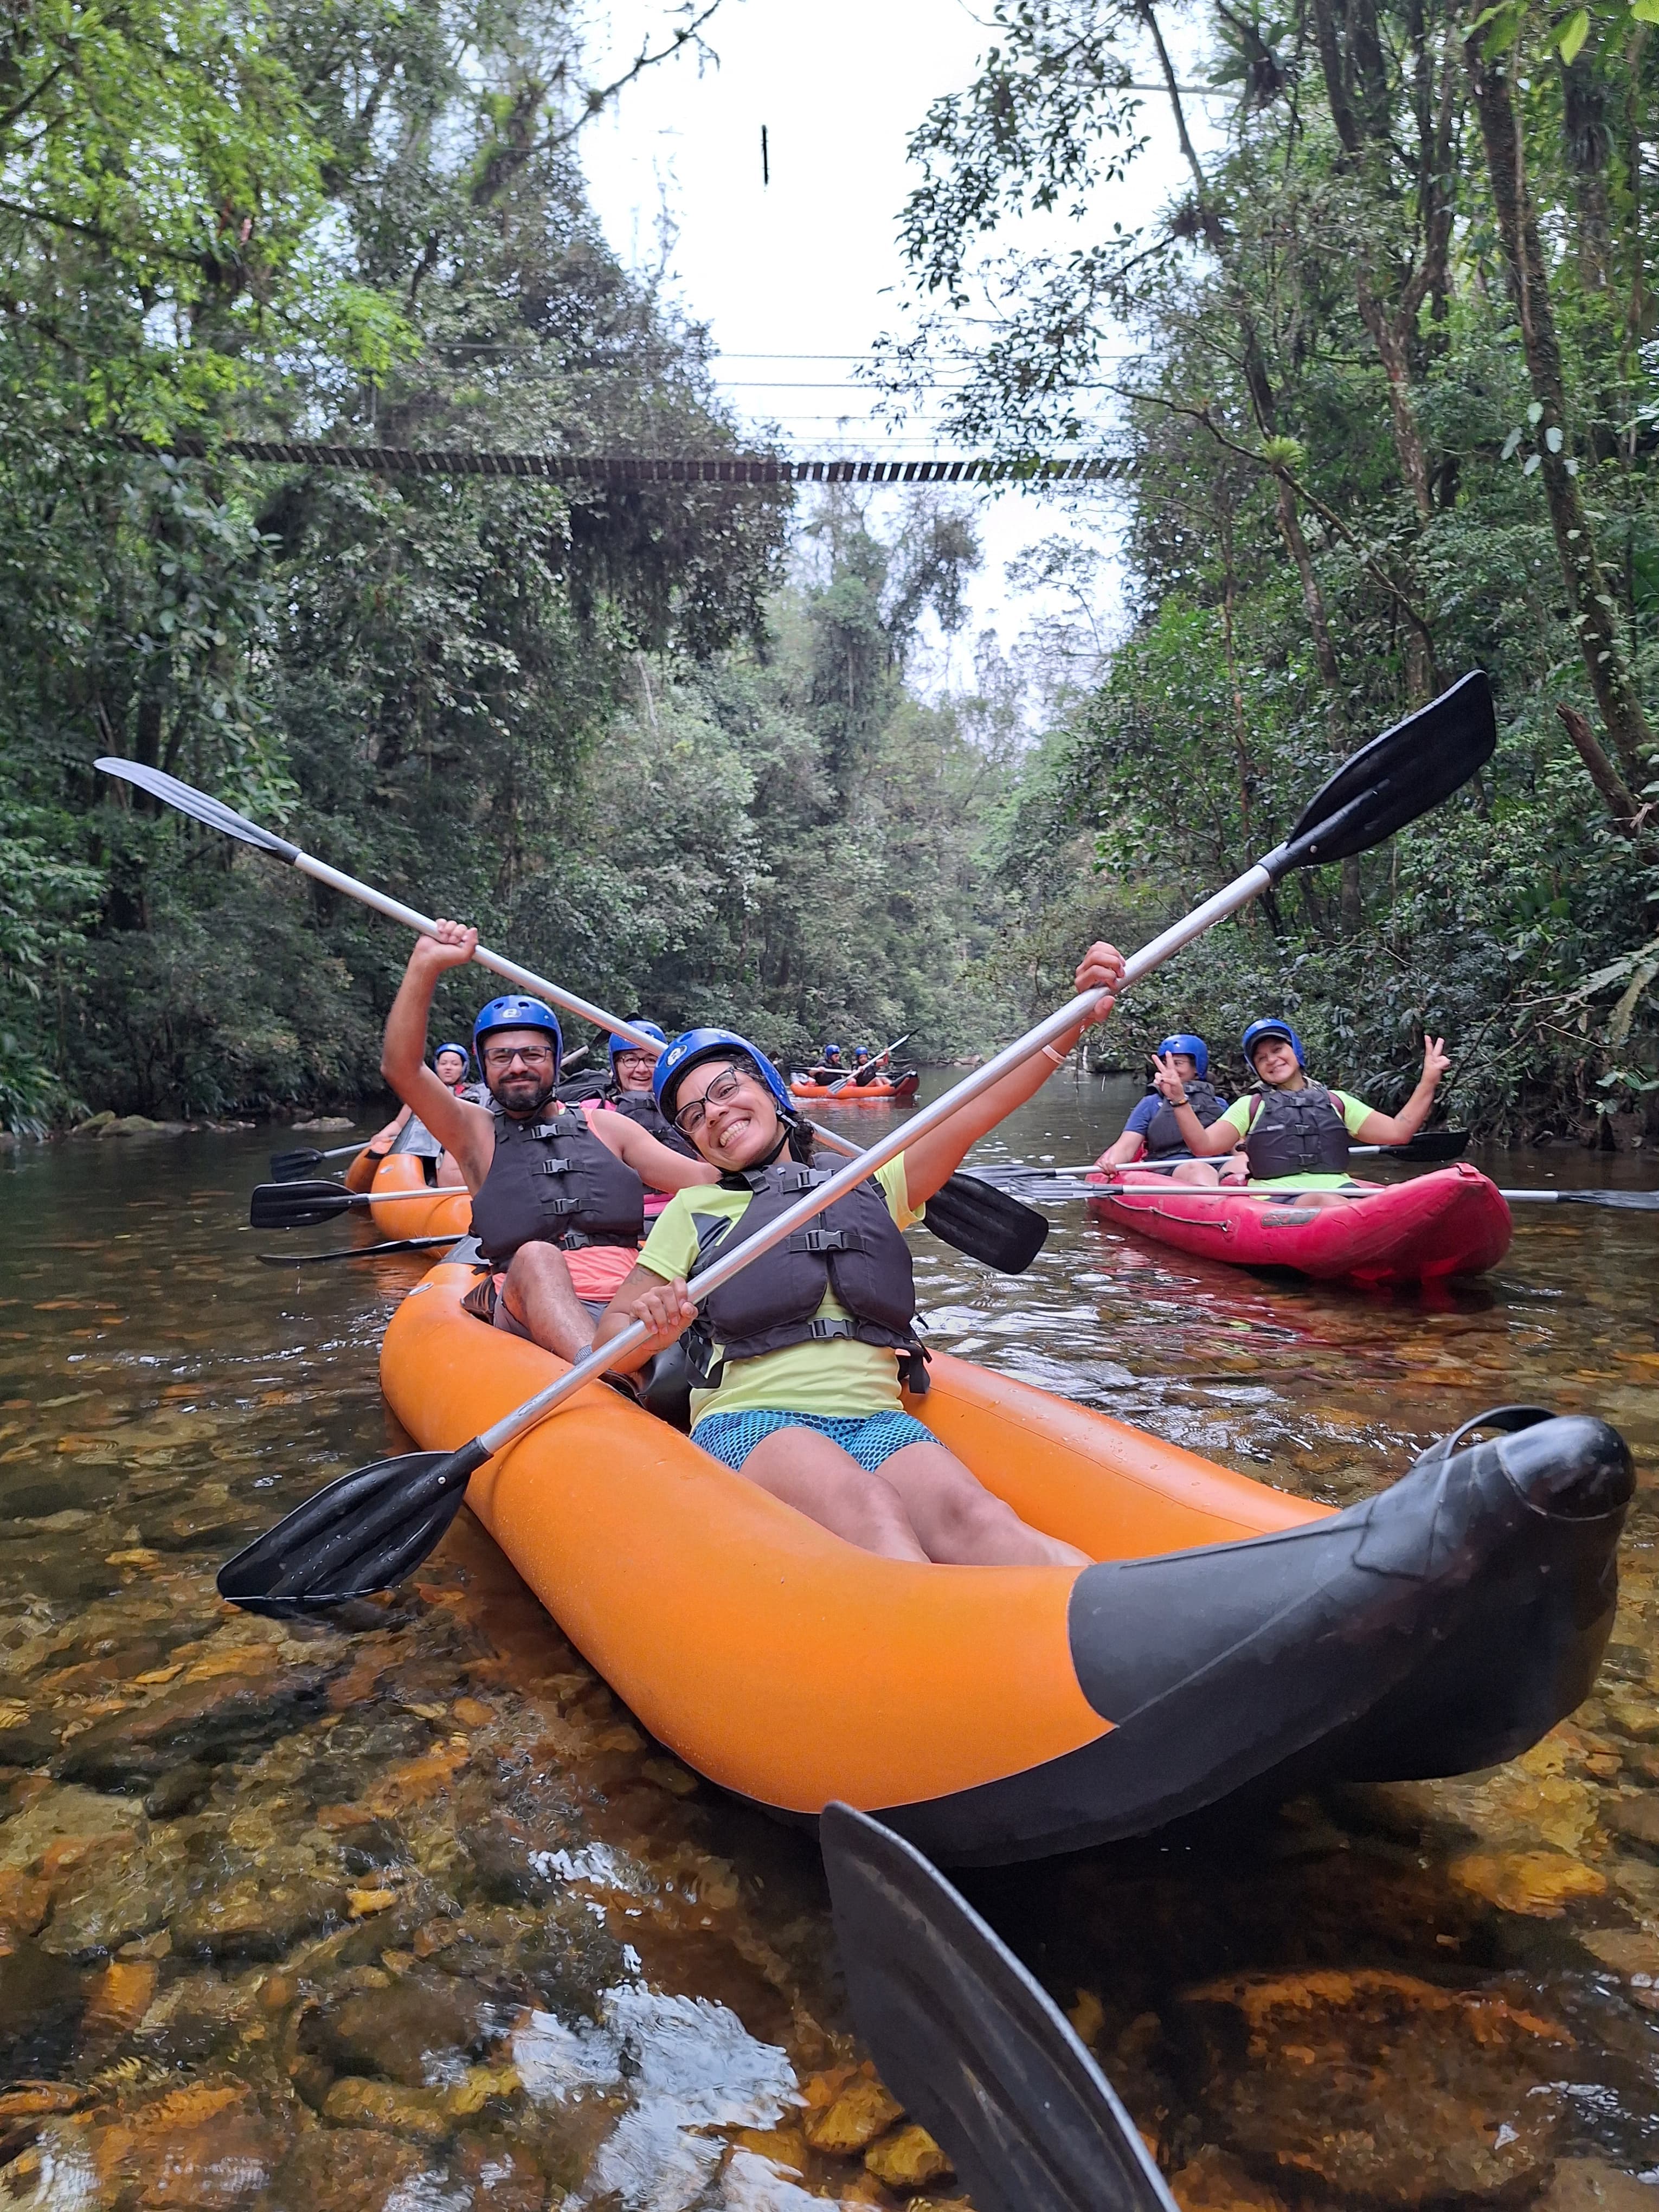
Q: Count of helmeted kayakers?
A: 8